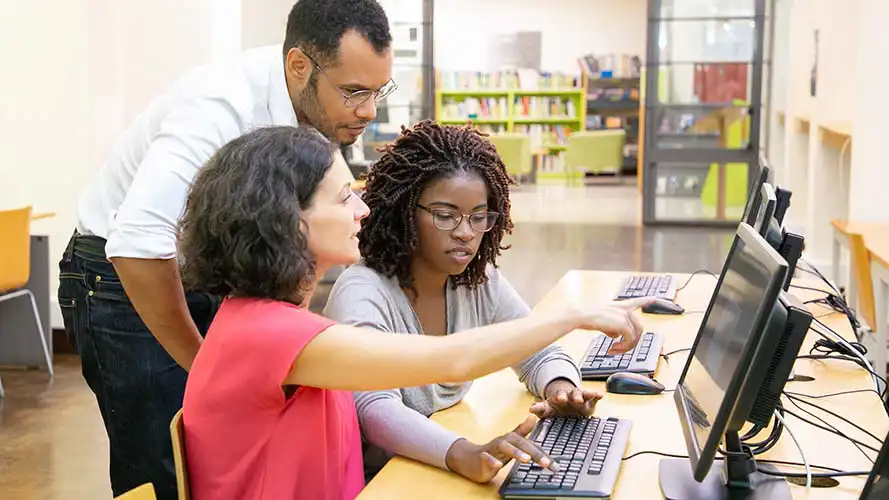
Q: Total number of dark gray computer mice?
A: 2